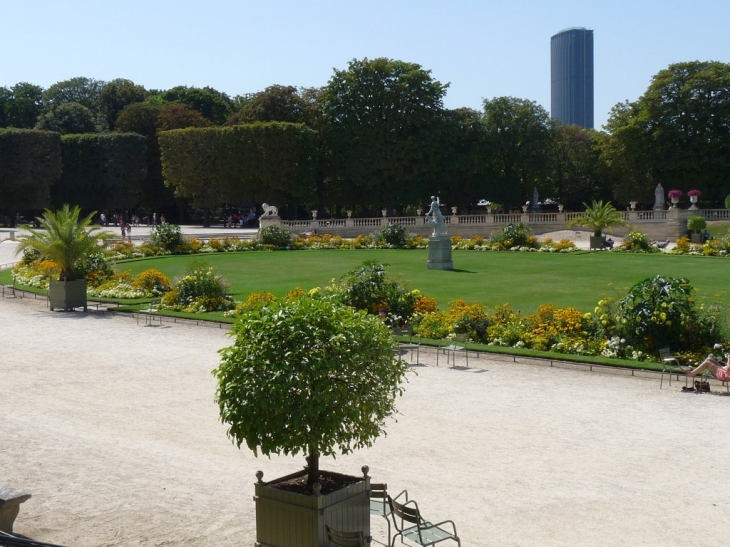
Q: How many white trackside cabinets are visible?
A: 0